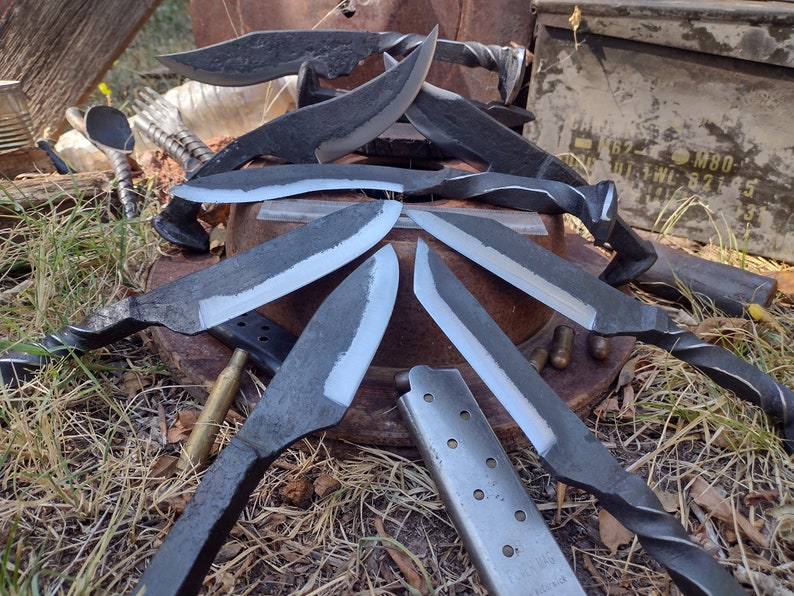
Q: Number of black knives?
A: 8